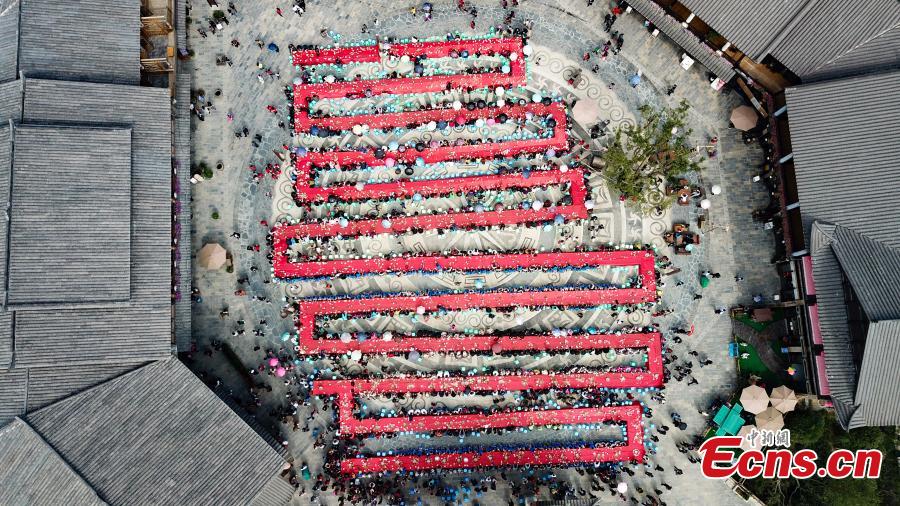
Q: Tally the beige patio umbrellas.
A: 7